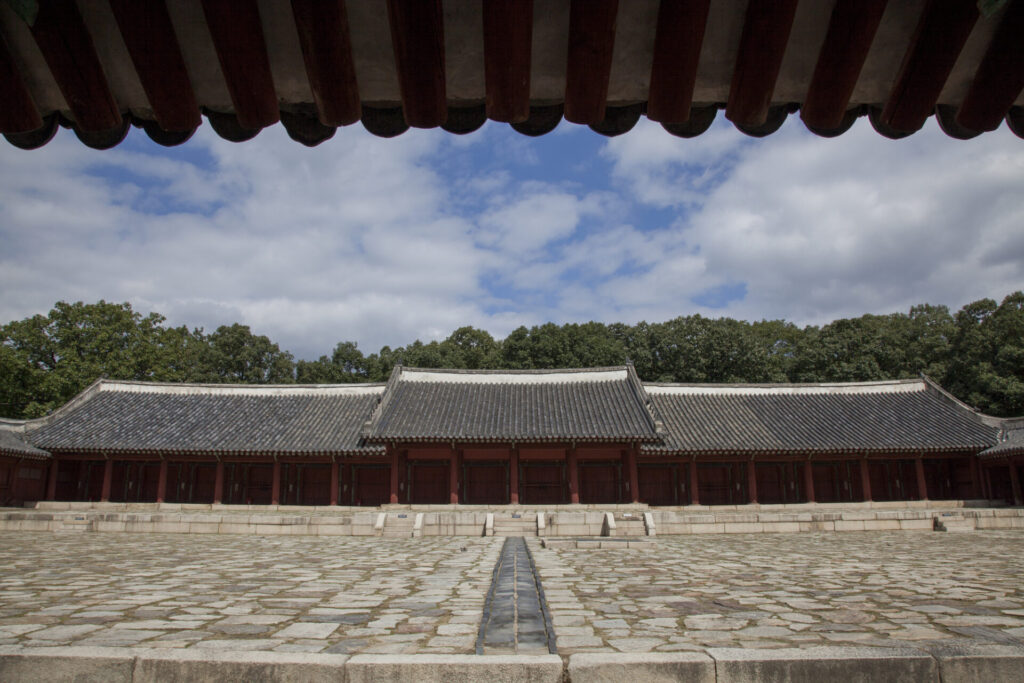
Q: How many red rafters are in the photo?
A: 13